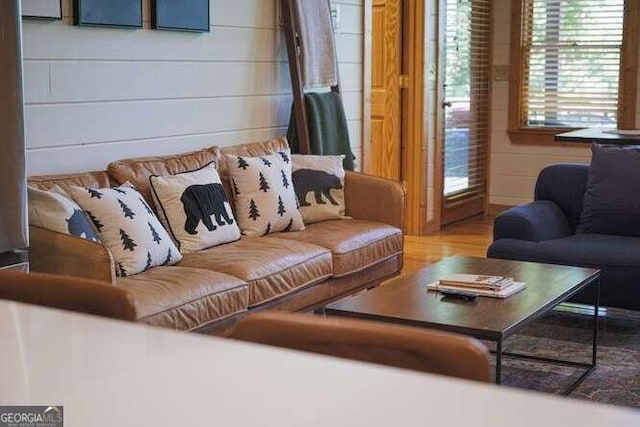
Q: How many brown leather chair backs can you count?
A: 2